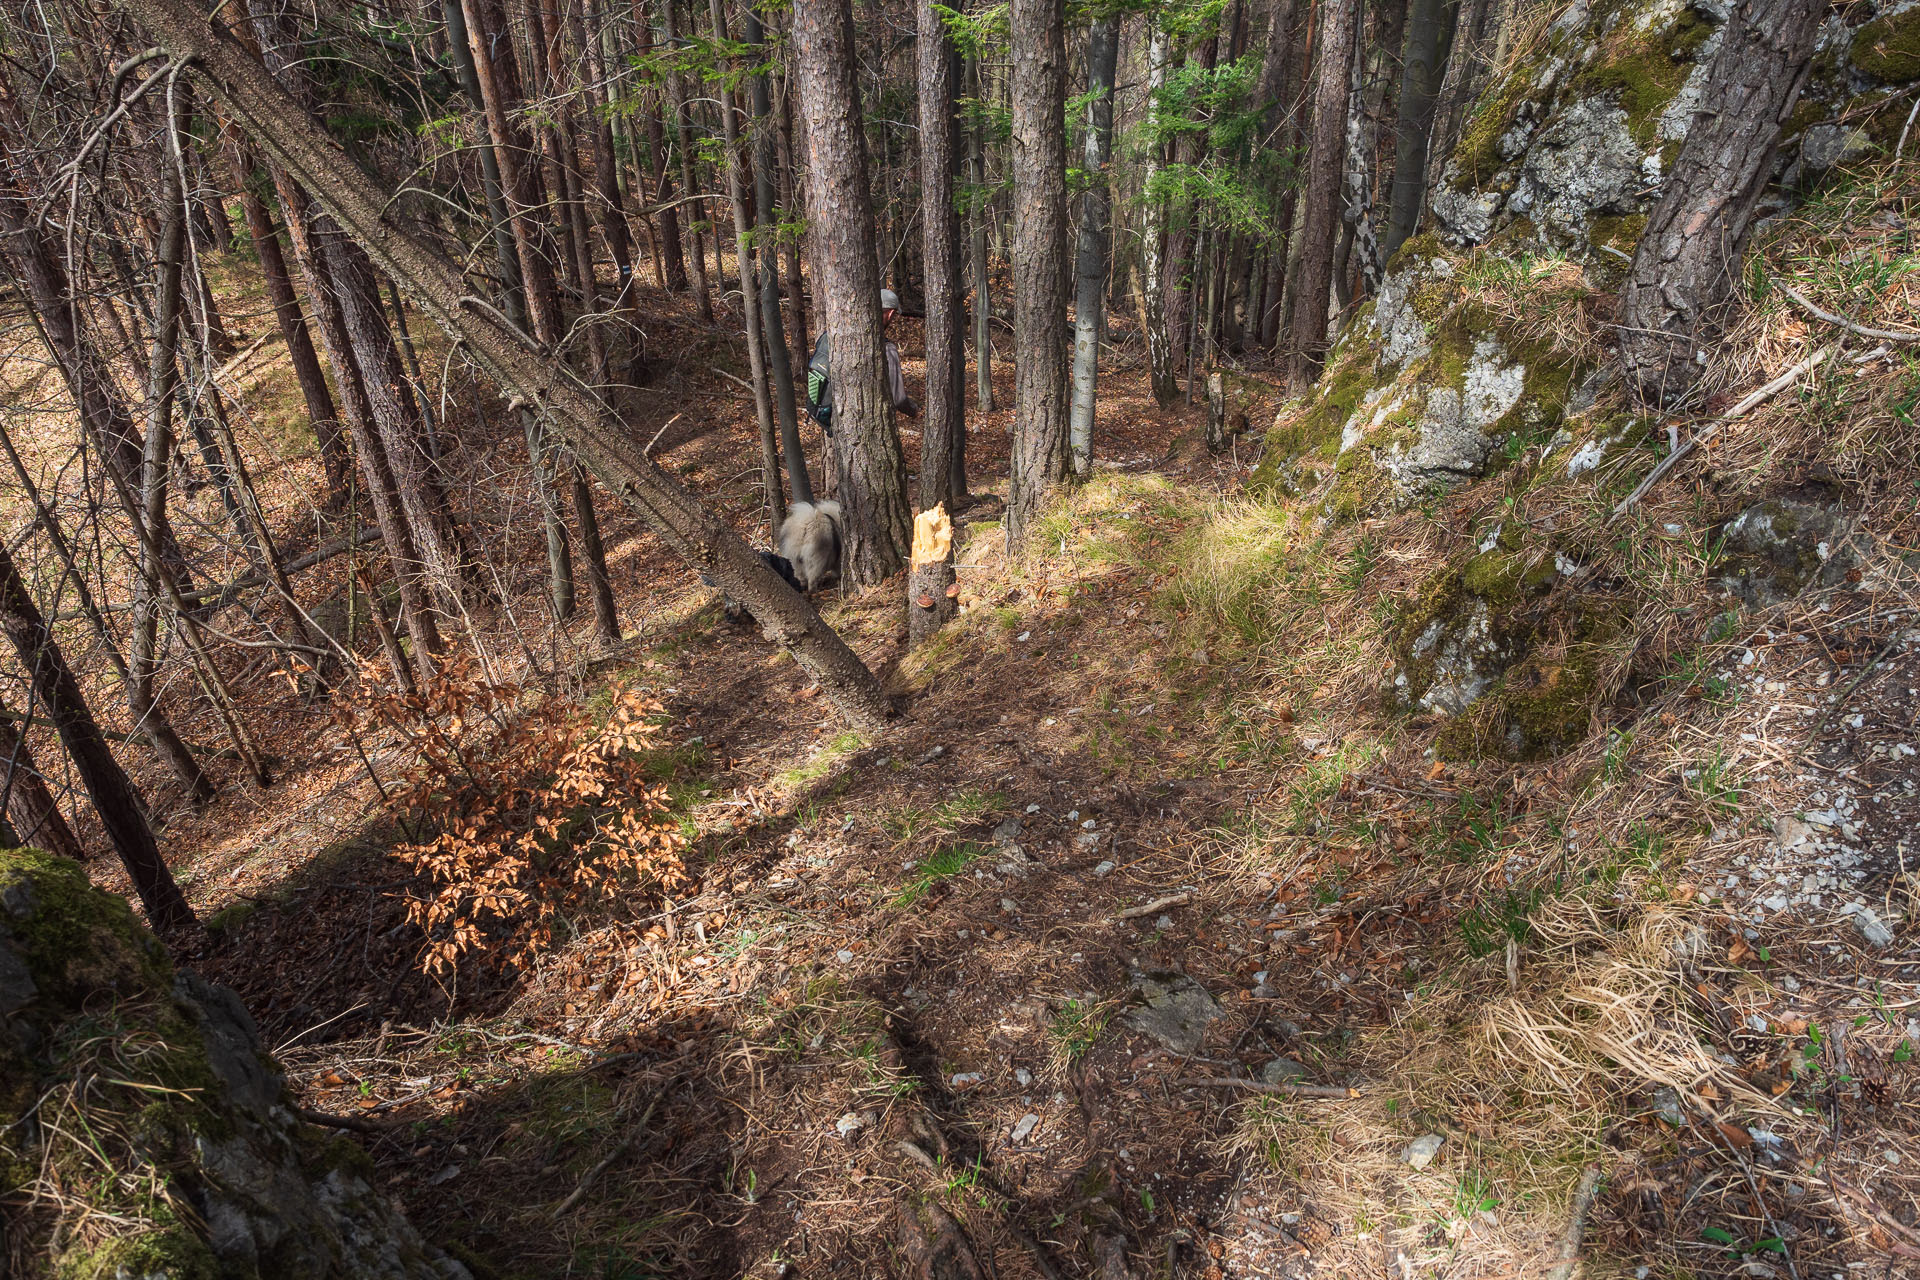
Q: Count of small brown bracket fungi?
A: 2